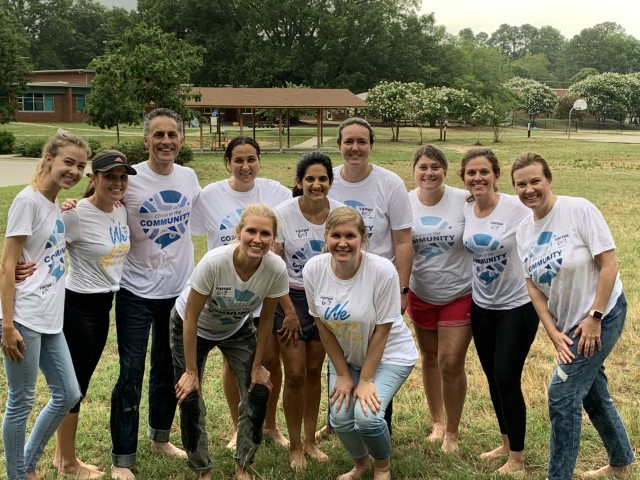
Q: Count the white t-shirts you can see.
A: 11